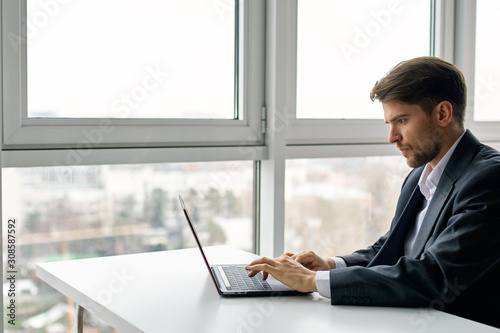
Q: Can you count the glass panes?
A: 5